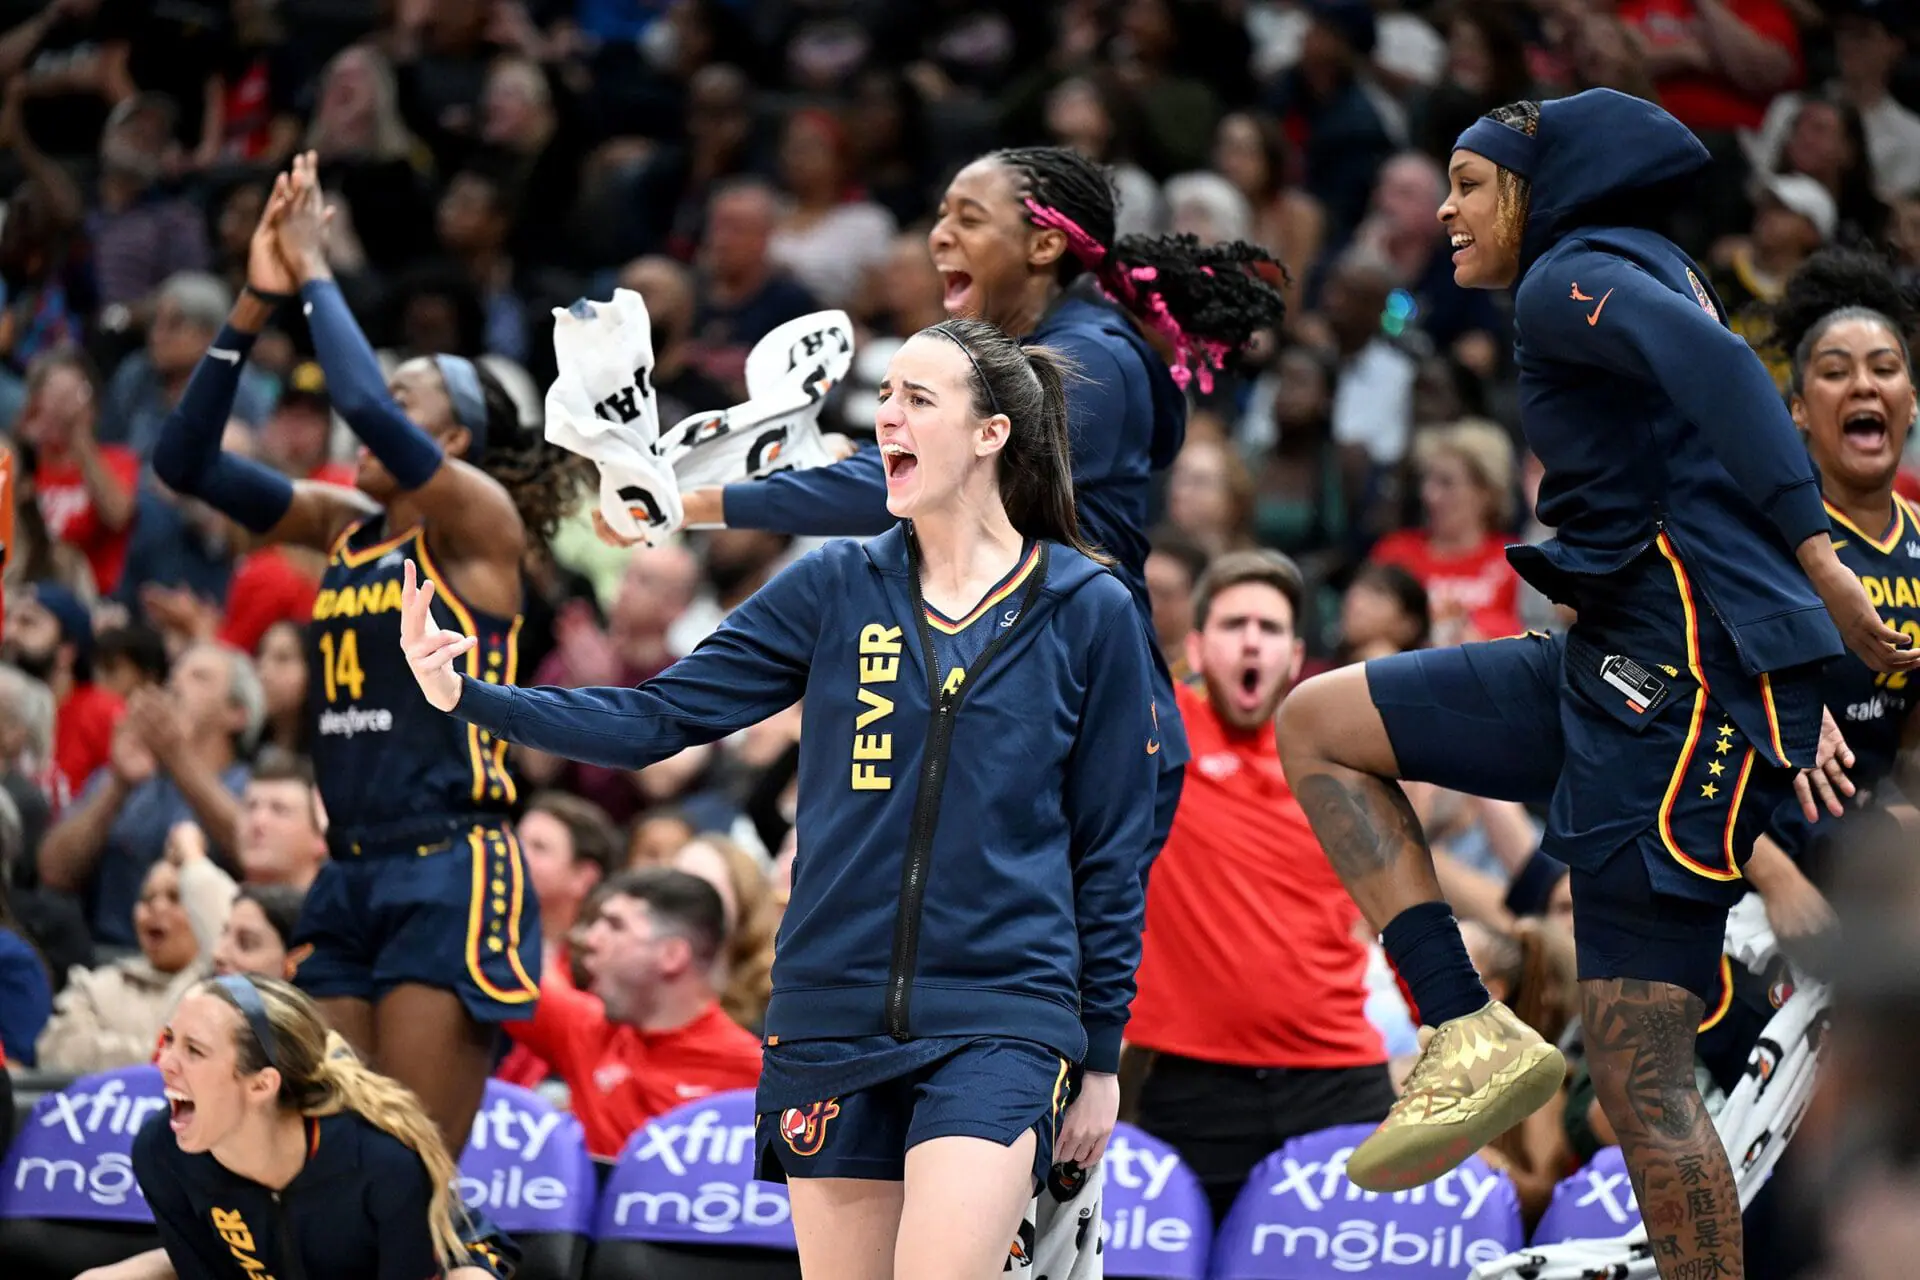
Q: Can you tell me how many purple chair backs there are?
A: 6